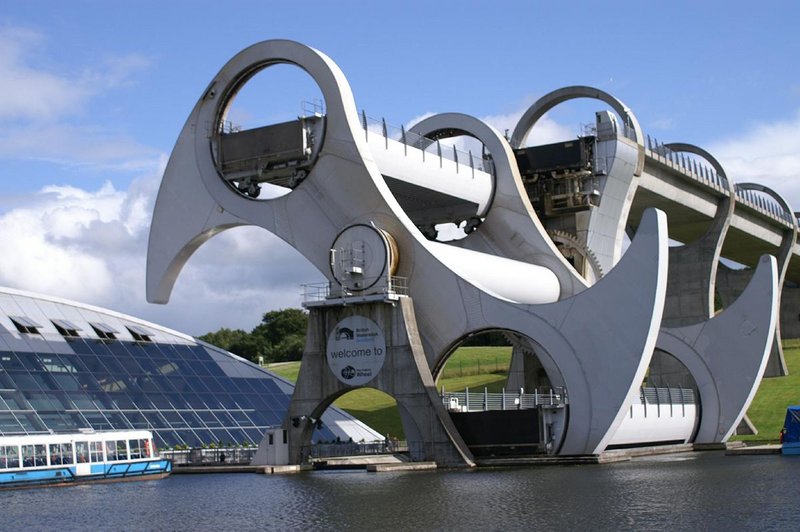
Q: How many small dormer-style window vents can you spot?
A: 4